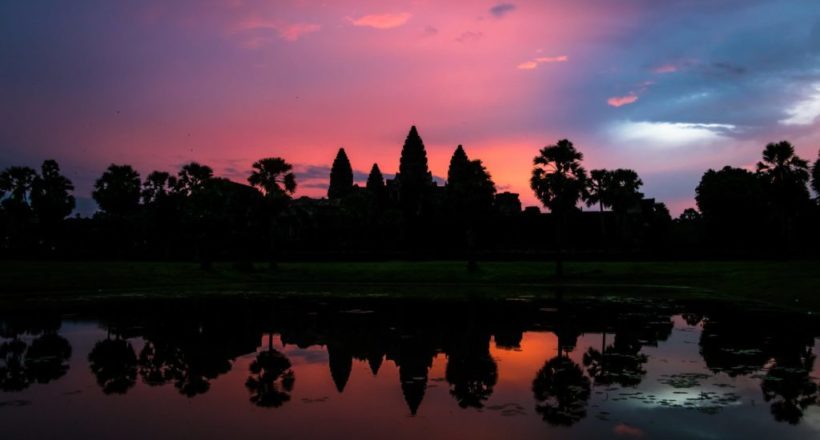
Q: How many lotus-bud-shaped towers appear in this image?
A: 4